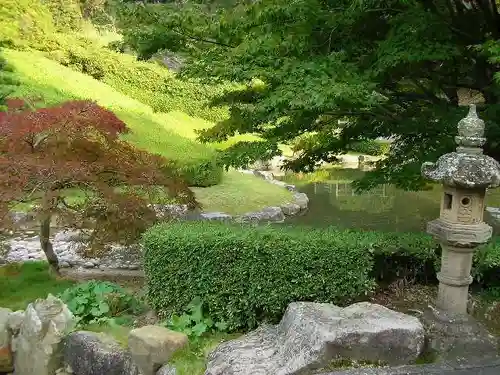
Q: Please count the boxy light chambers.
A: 1